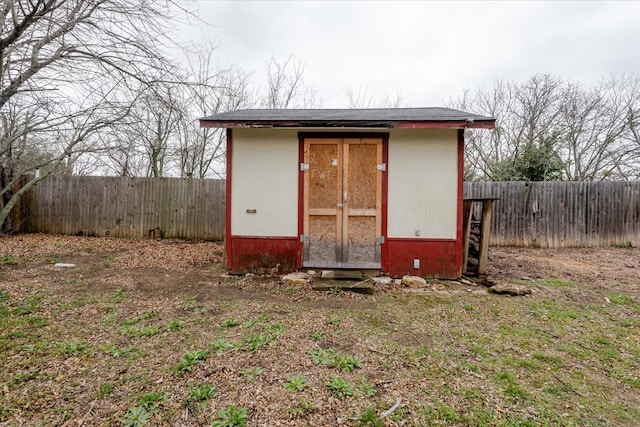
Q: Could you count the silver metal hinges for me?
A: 4